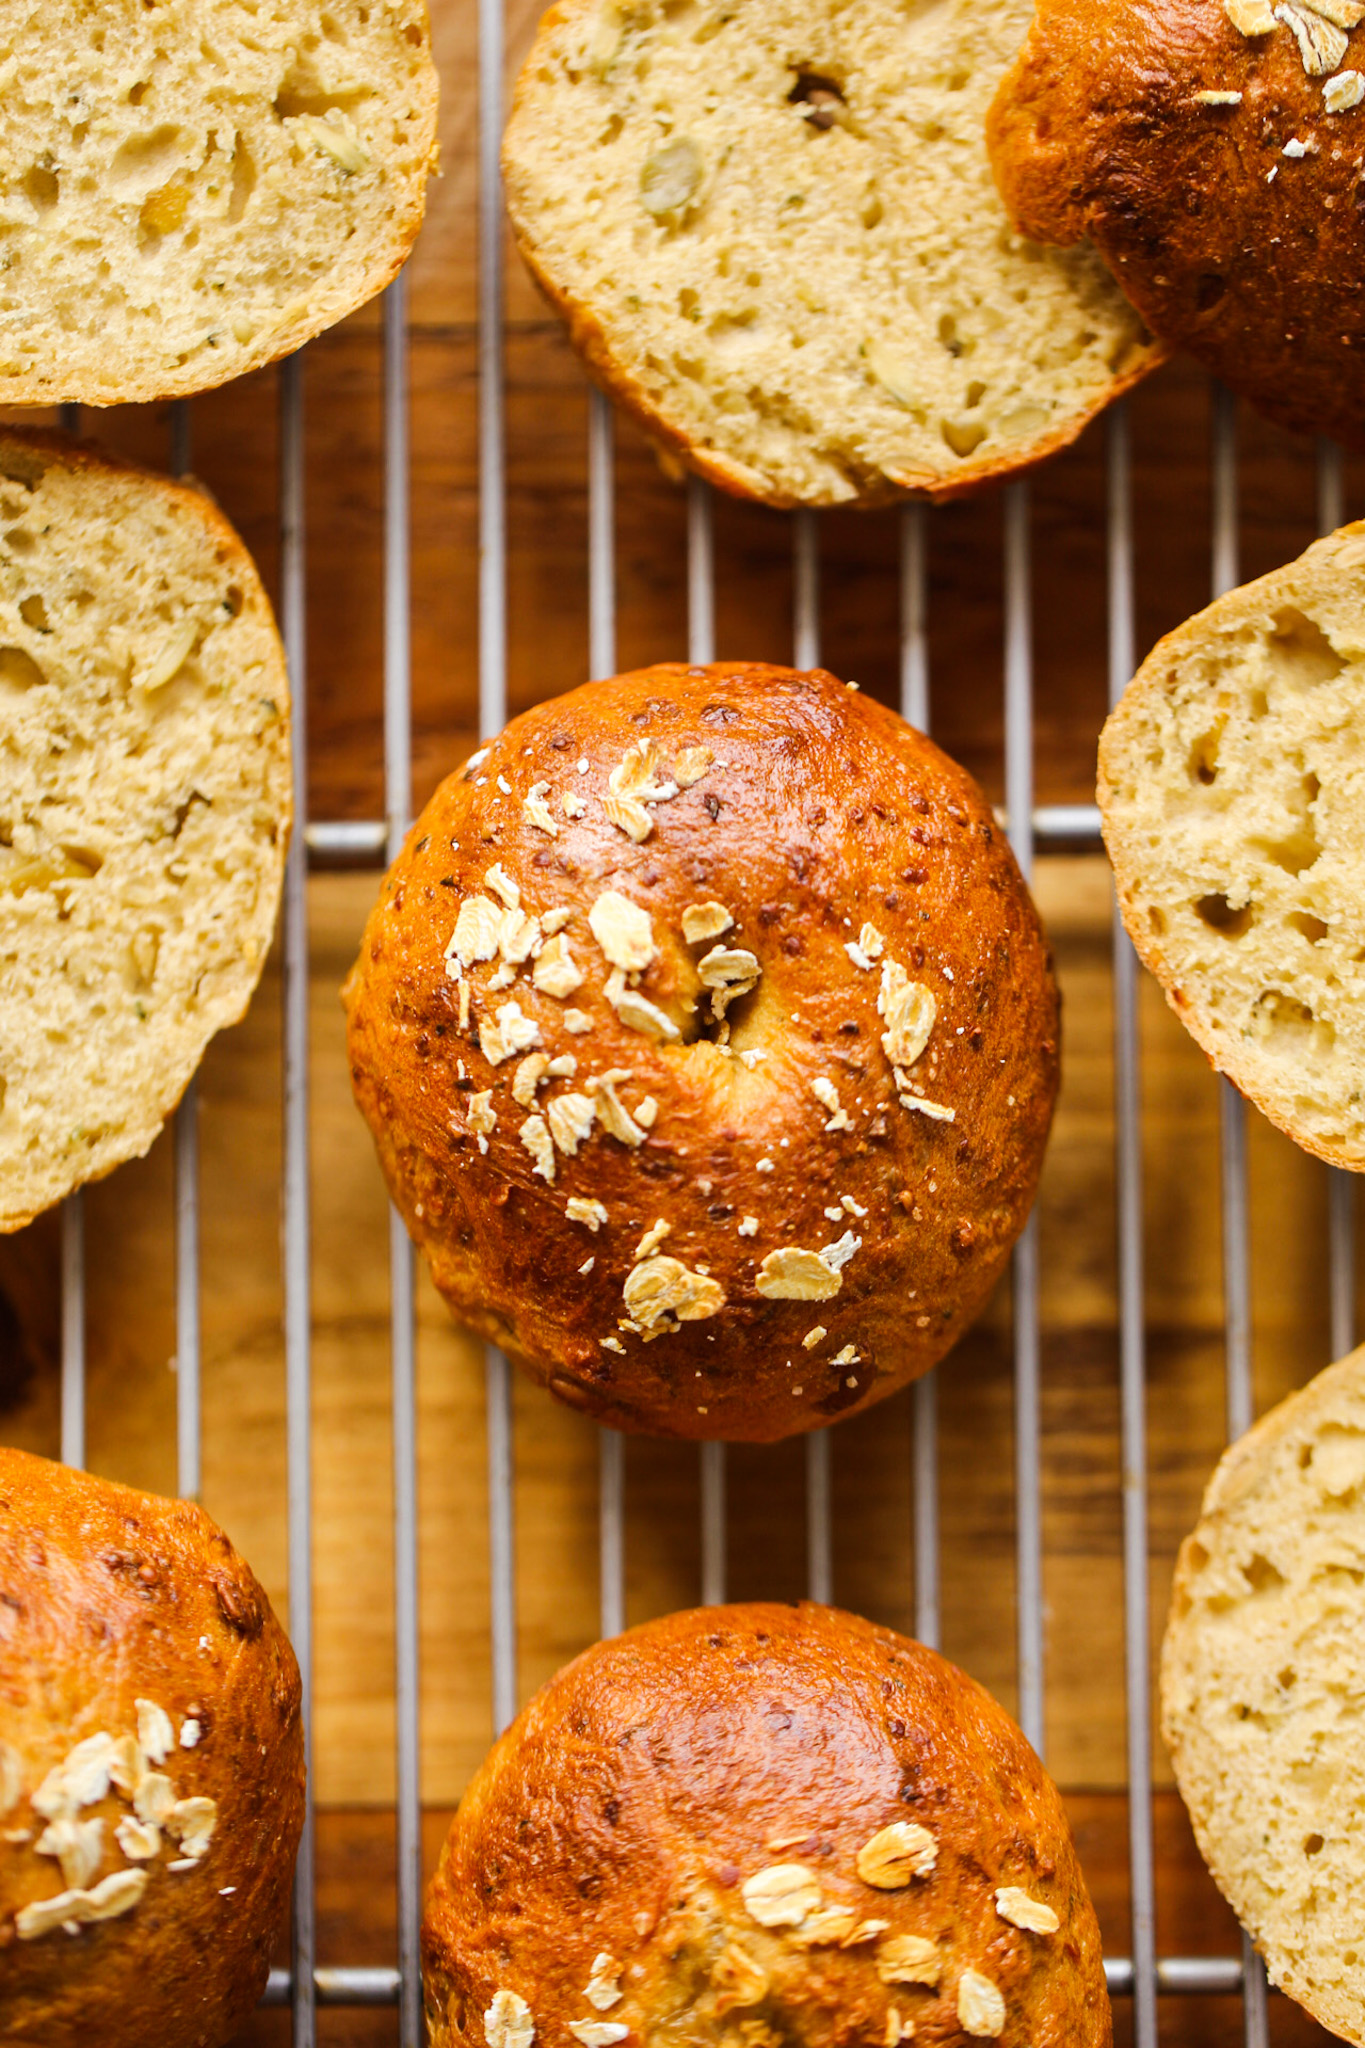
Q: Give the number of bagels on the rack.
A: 9